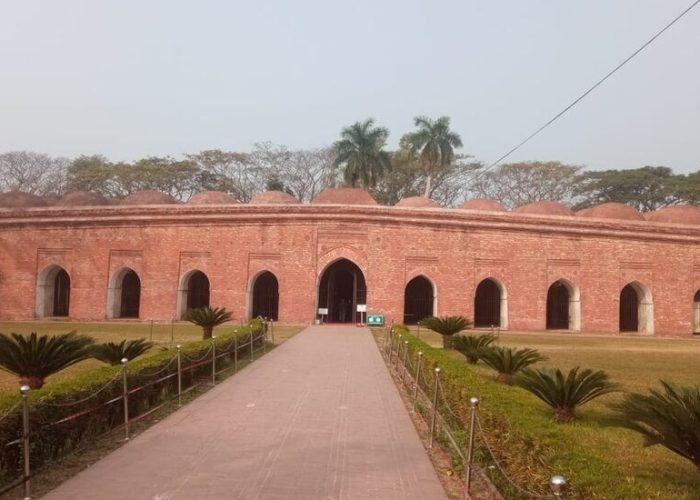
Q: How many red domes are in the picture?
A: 11